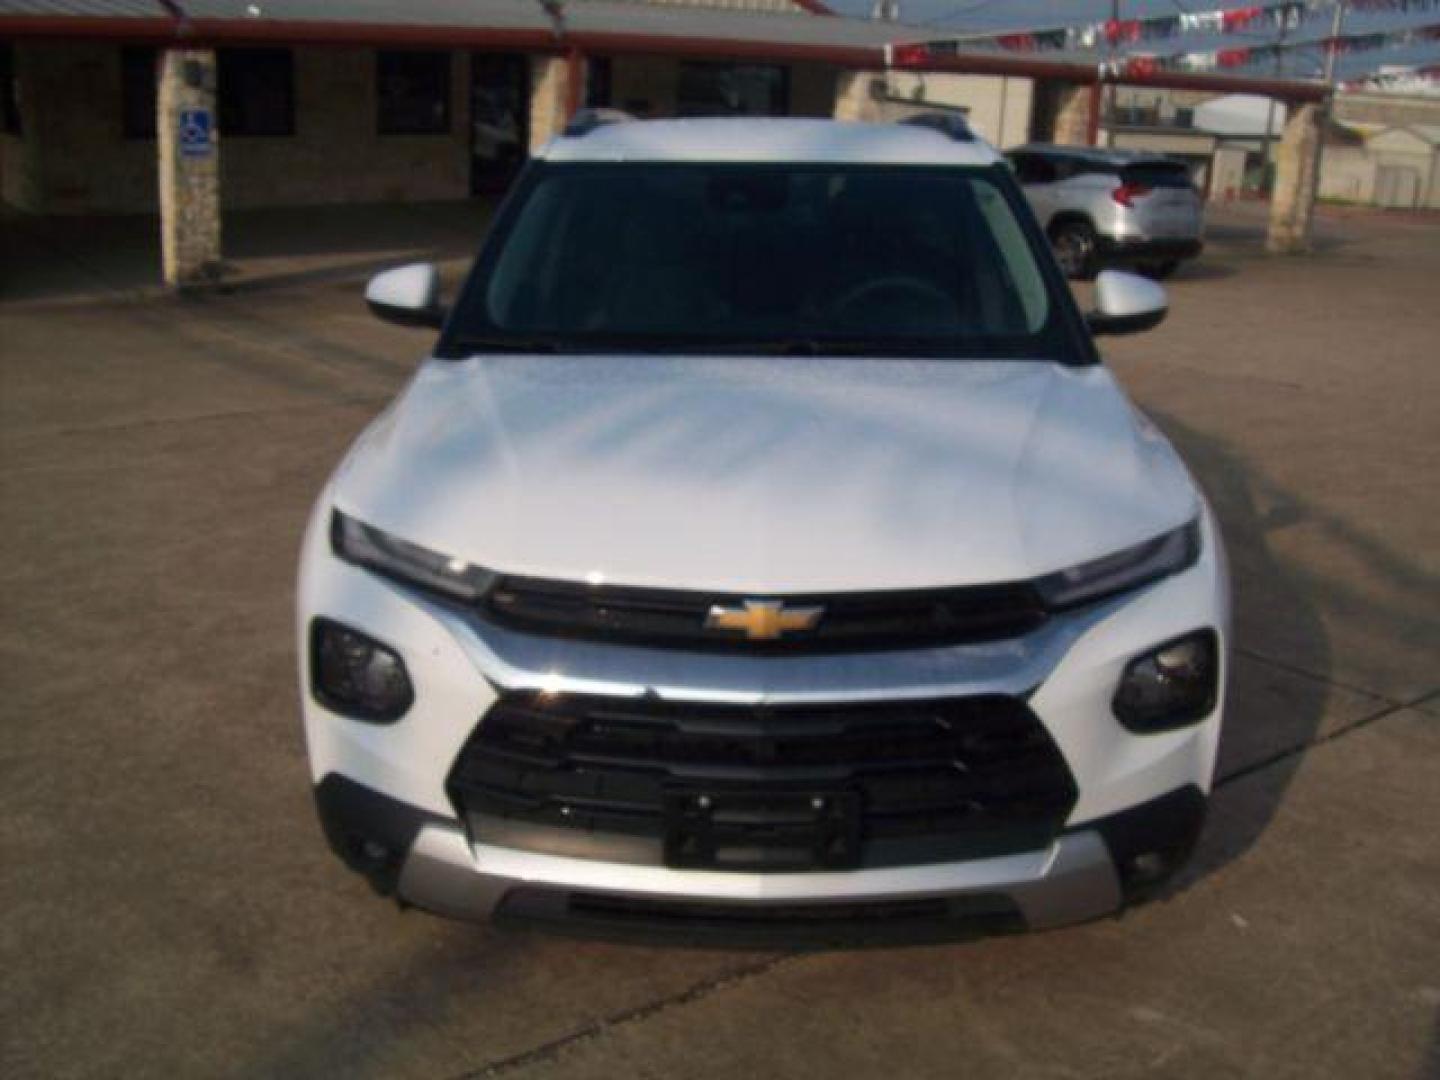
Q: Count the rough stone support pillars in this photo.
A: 5